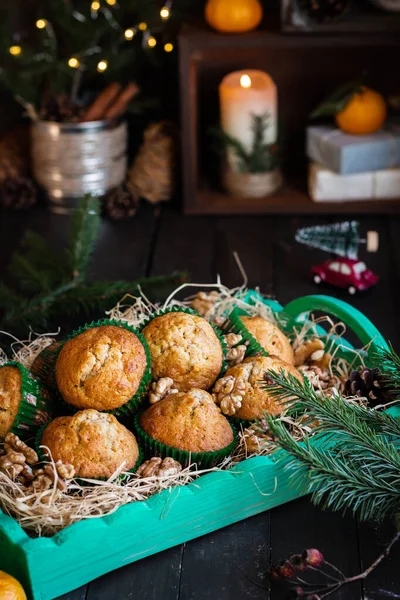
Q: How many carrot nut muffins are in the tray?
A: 7